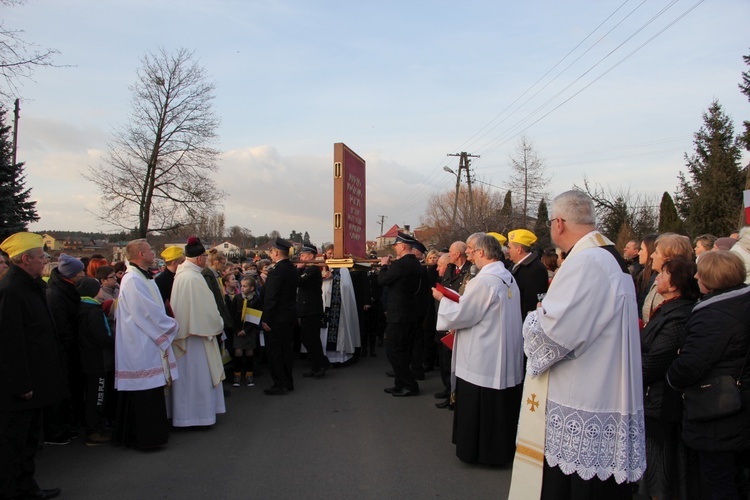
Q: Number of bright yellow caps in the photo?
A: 4